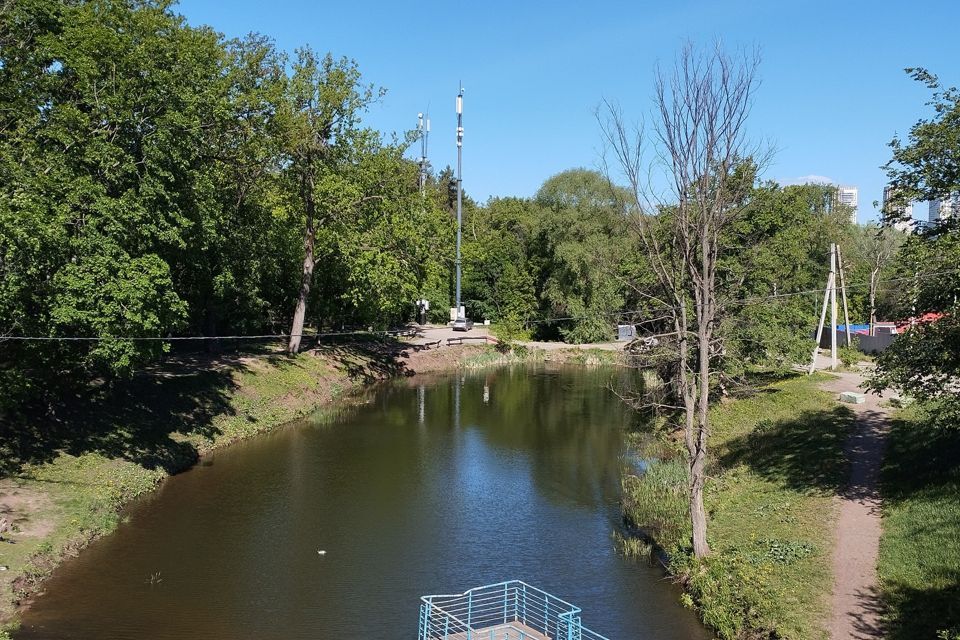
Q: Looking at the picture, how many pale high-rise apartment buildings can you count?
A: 3